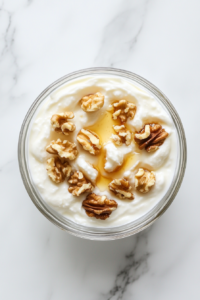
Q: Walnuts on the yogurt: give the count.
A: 12